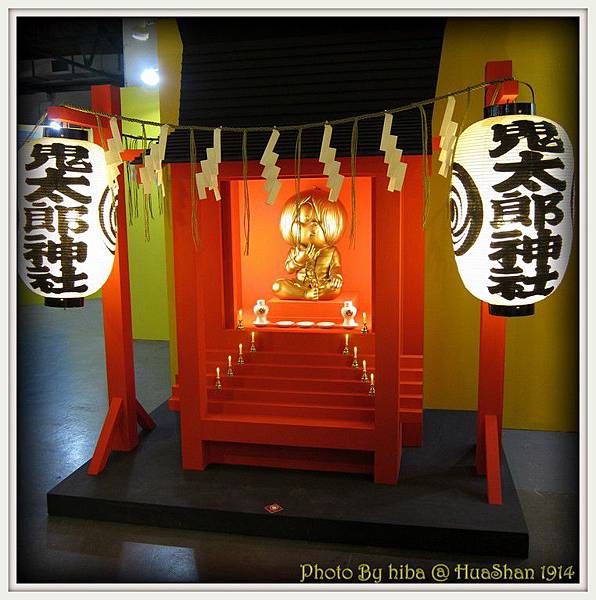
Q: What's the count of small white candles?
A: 10